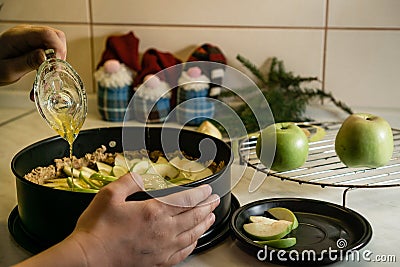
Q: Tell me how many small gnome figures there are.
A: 3